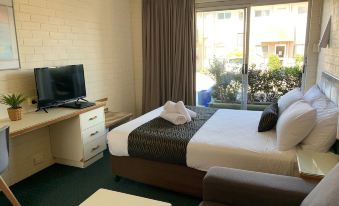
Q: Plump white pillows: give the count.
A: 4